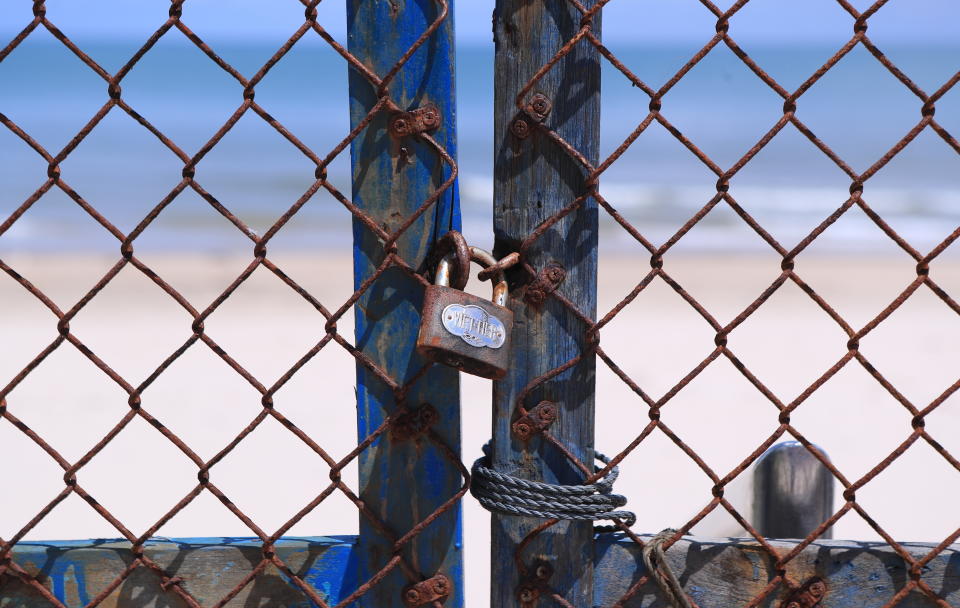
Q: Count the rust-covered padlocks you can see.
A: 1